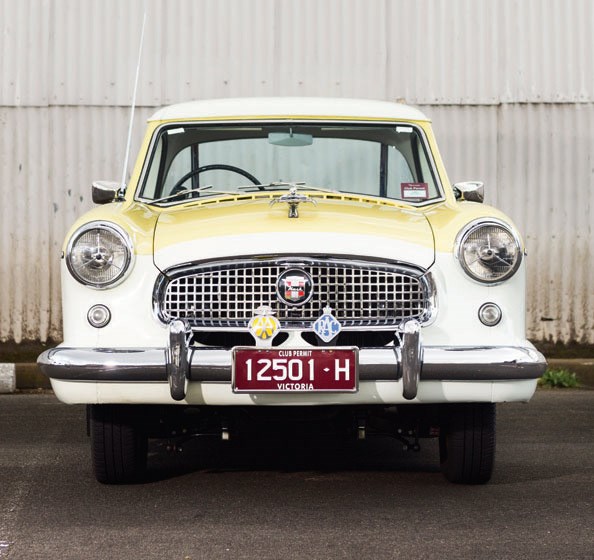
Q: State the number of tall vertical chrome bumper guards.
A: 2